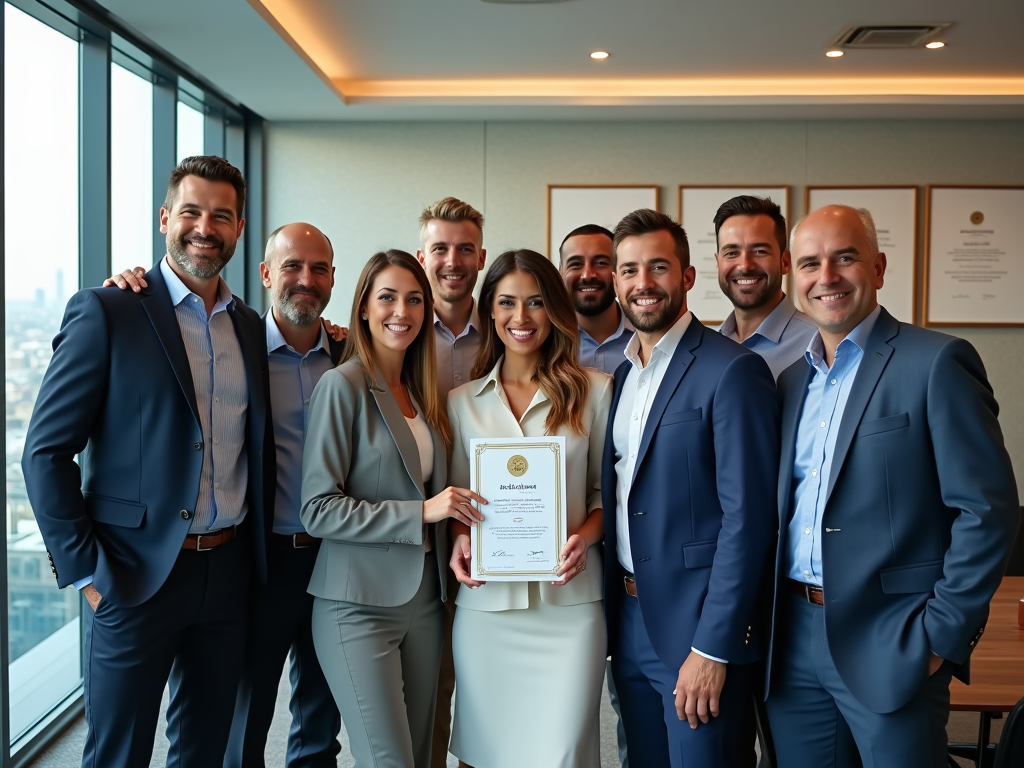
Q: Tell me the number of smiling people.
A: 9